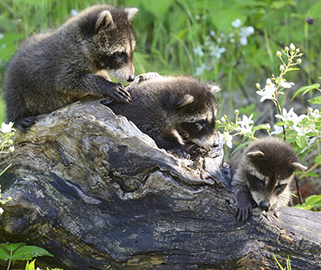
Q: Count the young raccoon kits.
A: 3